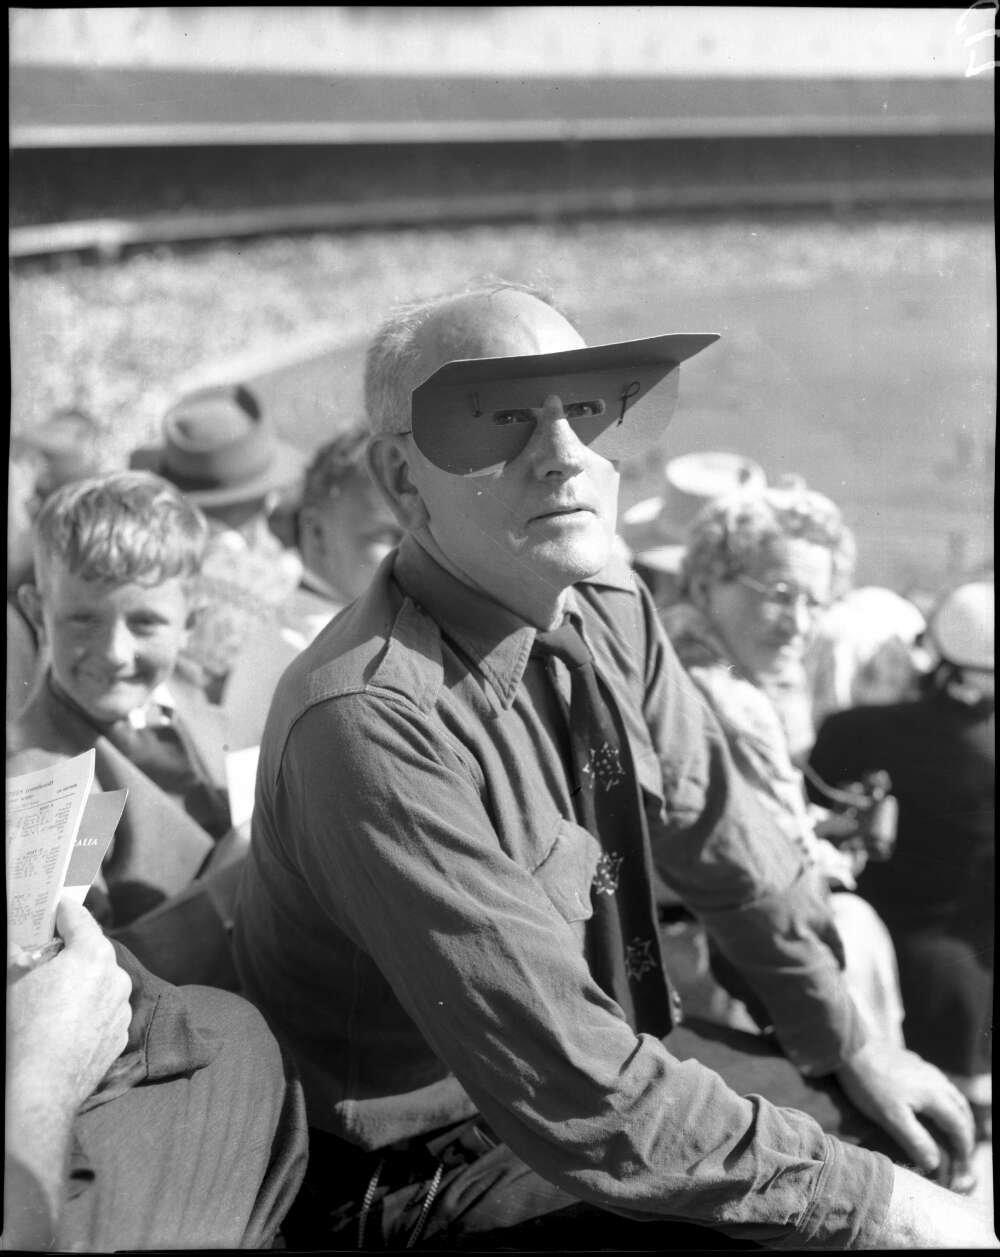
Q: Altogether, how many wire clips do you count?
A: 2